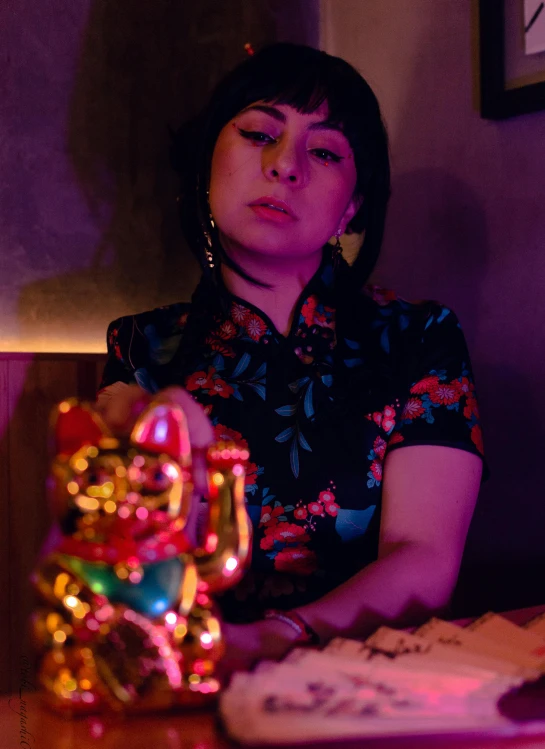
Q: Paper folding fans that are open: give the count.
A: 1